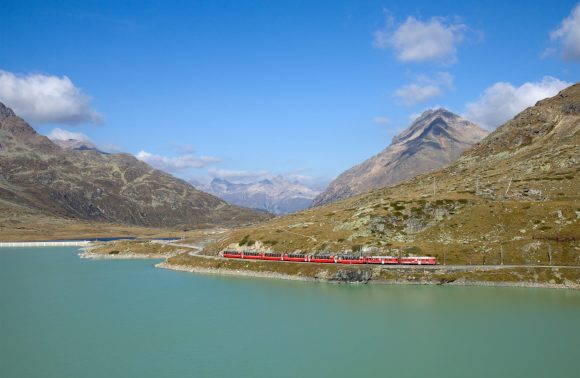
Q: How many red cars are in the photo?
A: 8